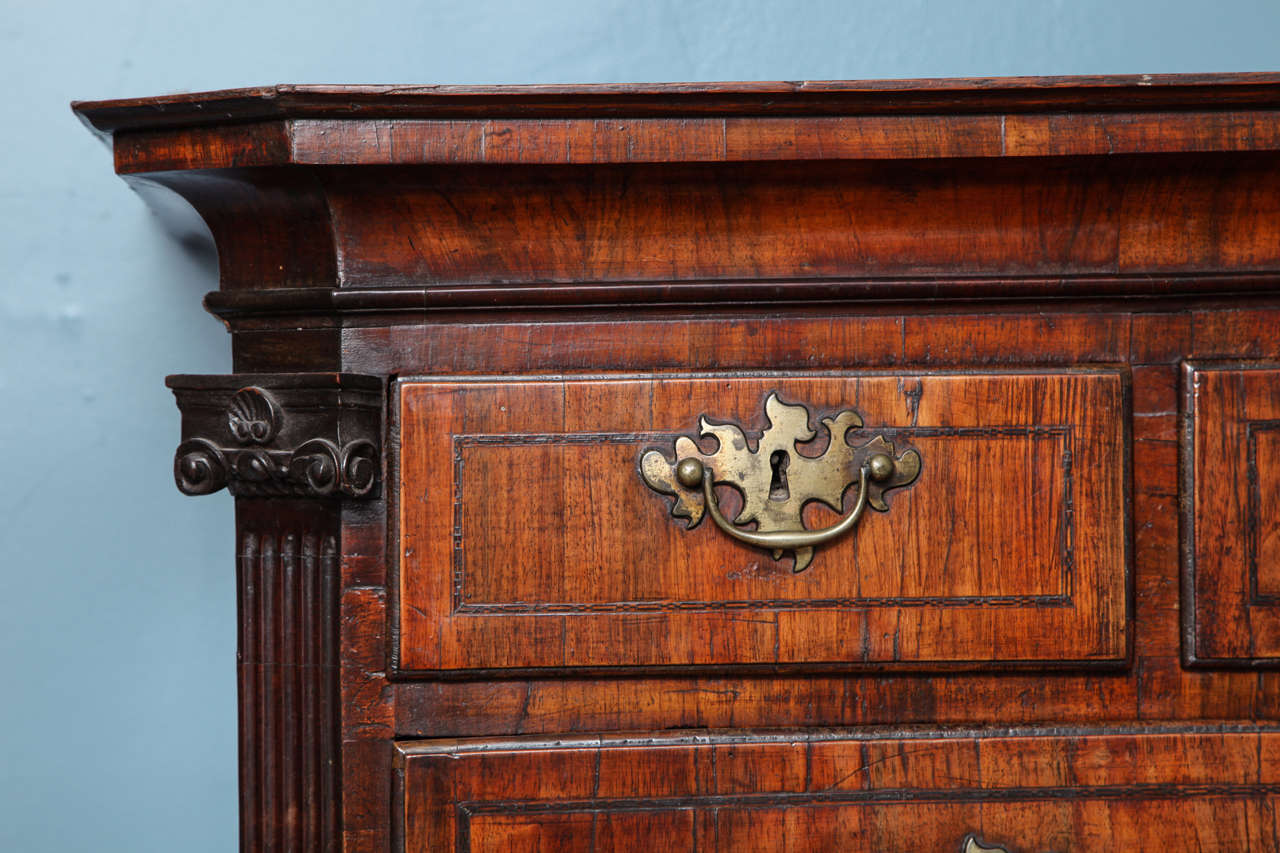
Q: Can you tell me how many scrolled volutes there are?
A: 3